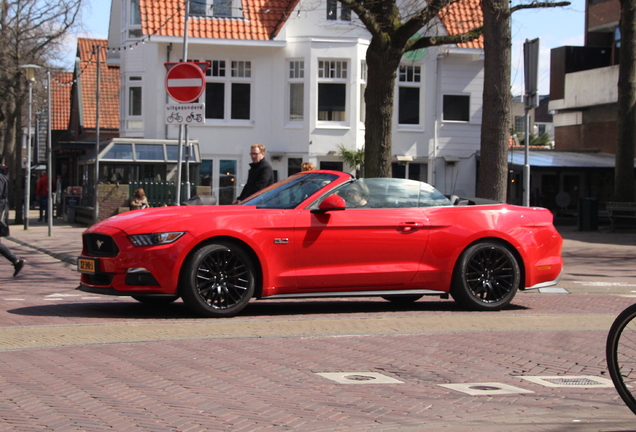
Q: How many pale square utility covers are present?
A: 3